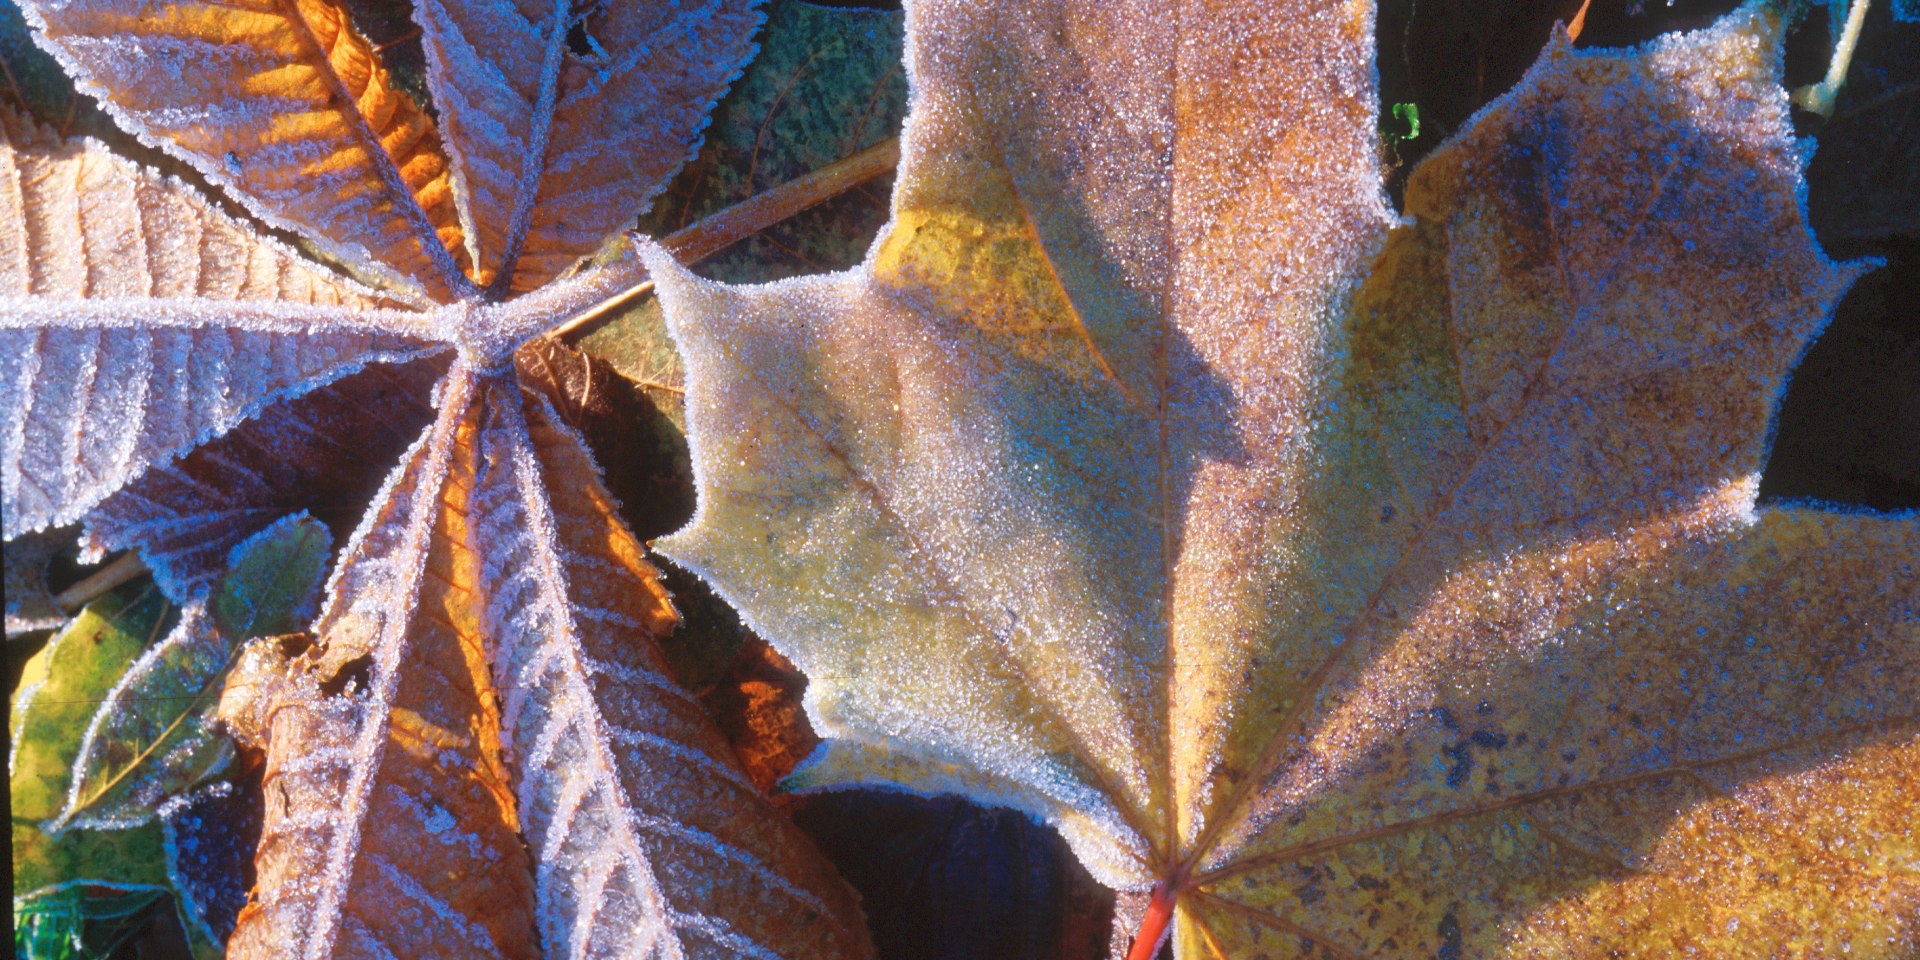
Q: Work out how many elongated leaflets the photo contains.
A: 5